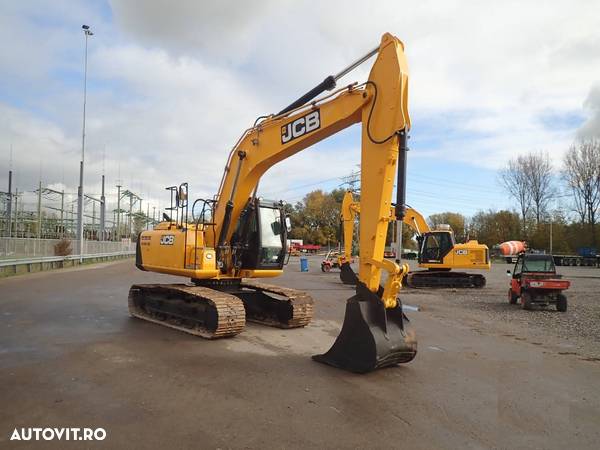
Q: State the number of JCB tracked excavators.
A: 2